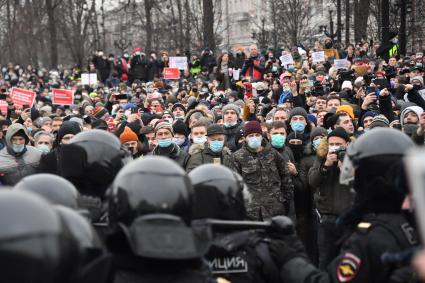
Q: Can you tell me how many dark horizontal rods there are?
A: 1